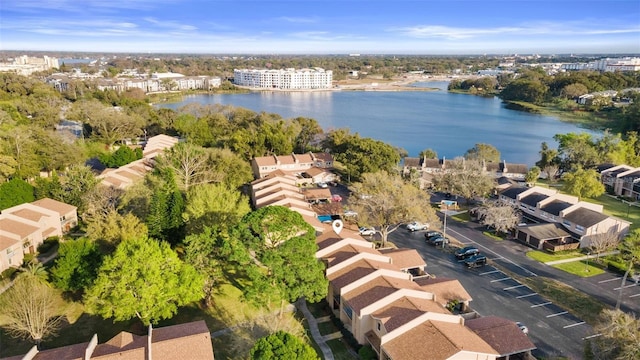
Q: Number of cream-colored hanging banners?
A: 0